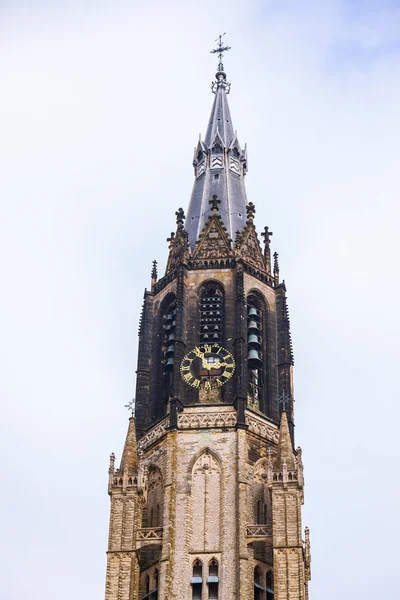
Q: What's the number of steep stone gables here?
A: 3